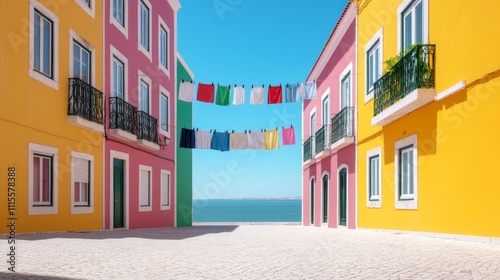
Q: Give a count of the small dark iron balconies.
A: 7